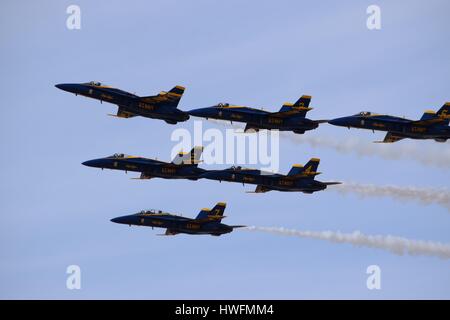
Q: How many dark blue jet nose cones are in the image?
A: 6